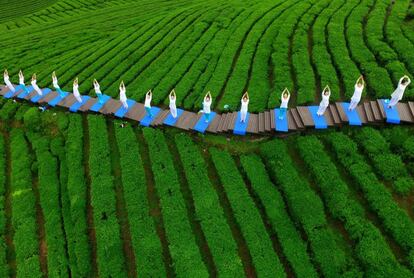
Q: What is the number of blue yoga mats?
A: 15